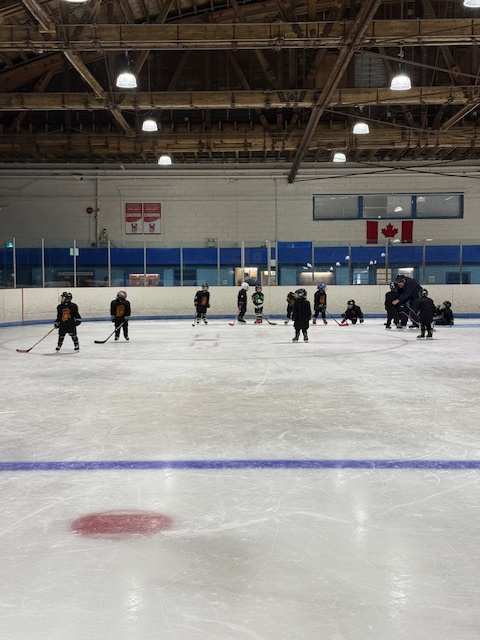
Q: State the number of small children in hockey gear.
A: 12